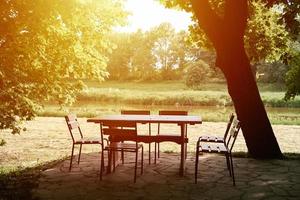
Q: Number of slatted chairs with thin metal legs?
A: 6